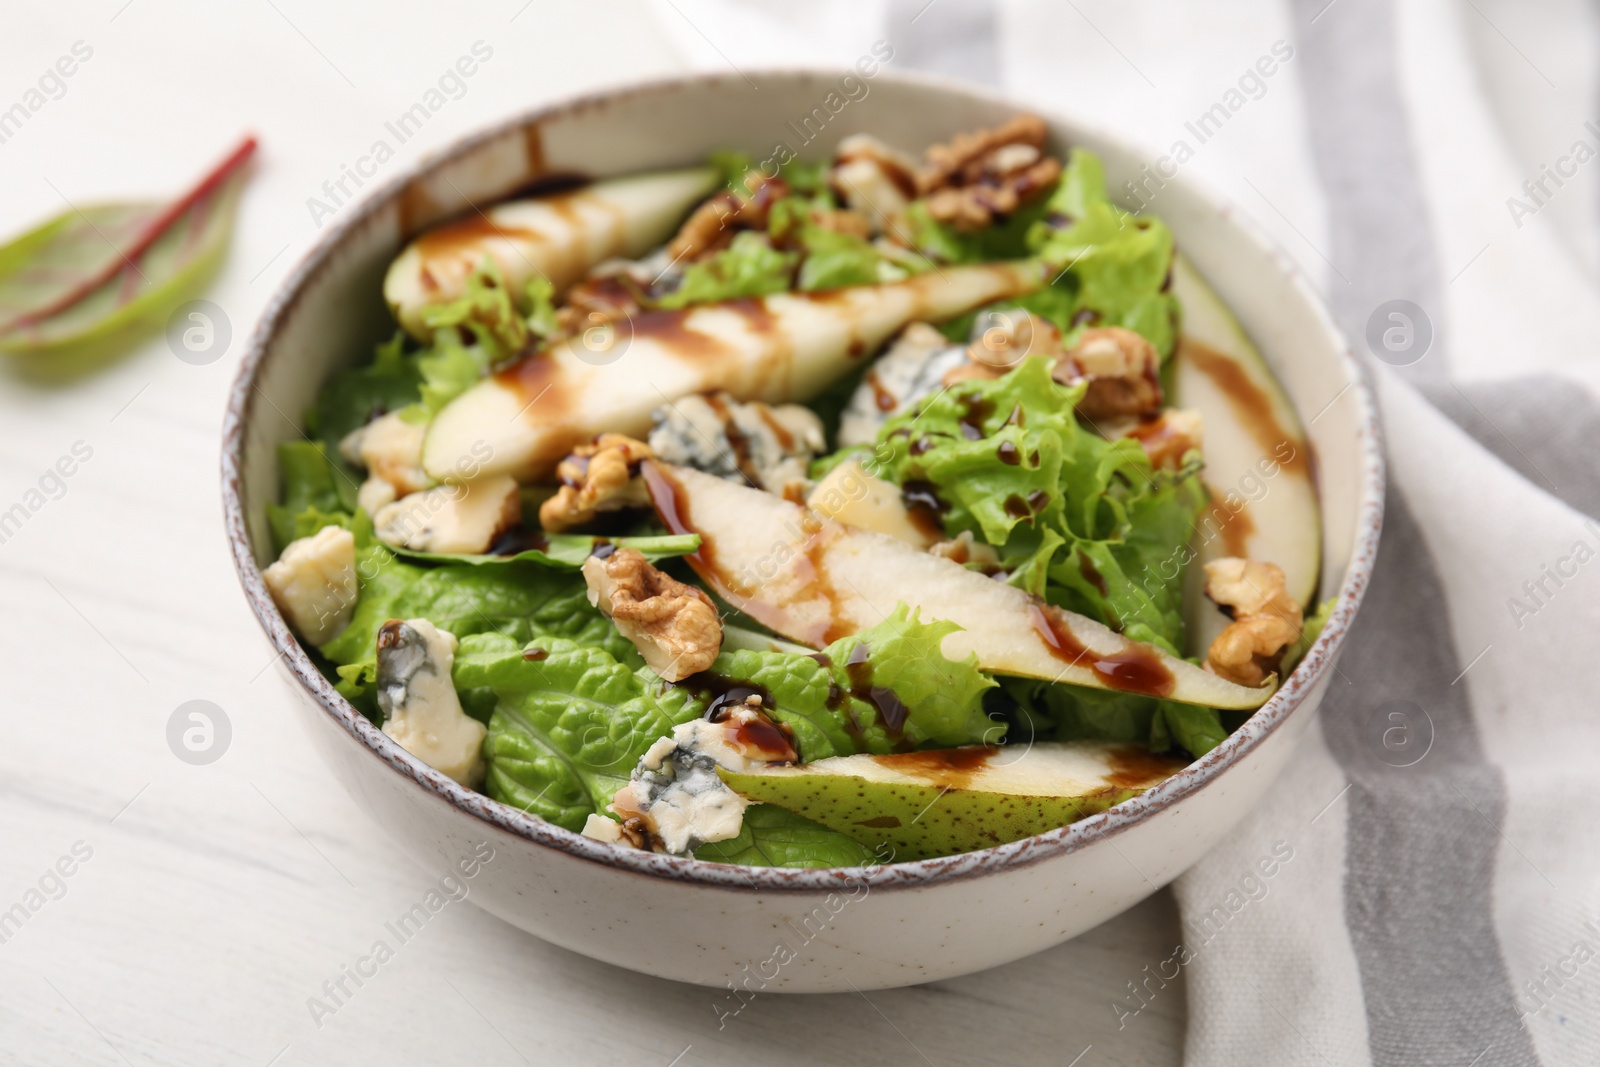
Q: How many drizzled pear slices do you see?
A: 5